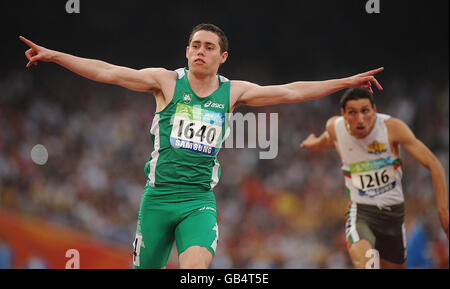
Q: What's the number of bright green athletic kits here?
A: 1